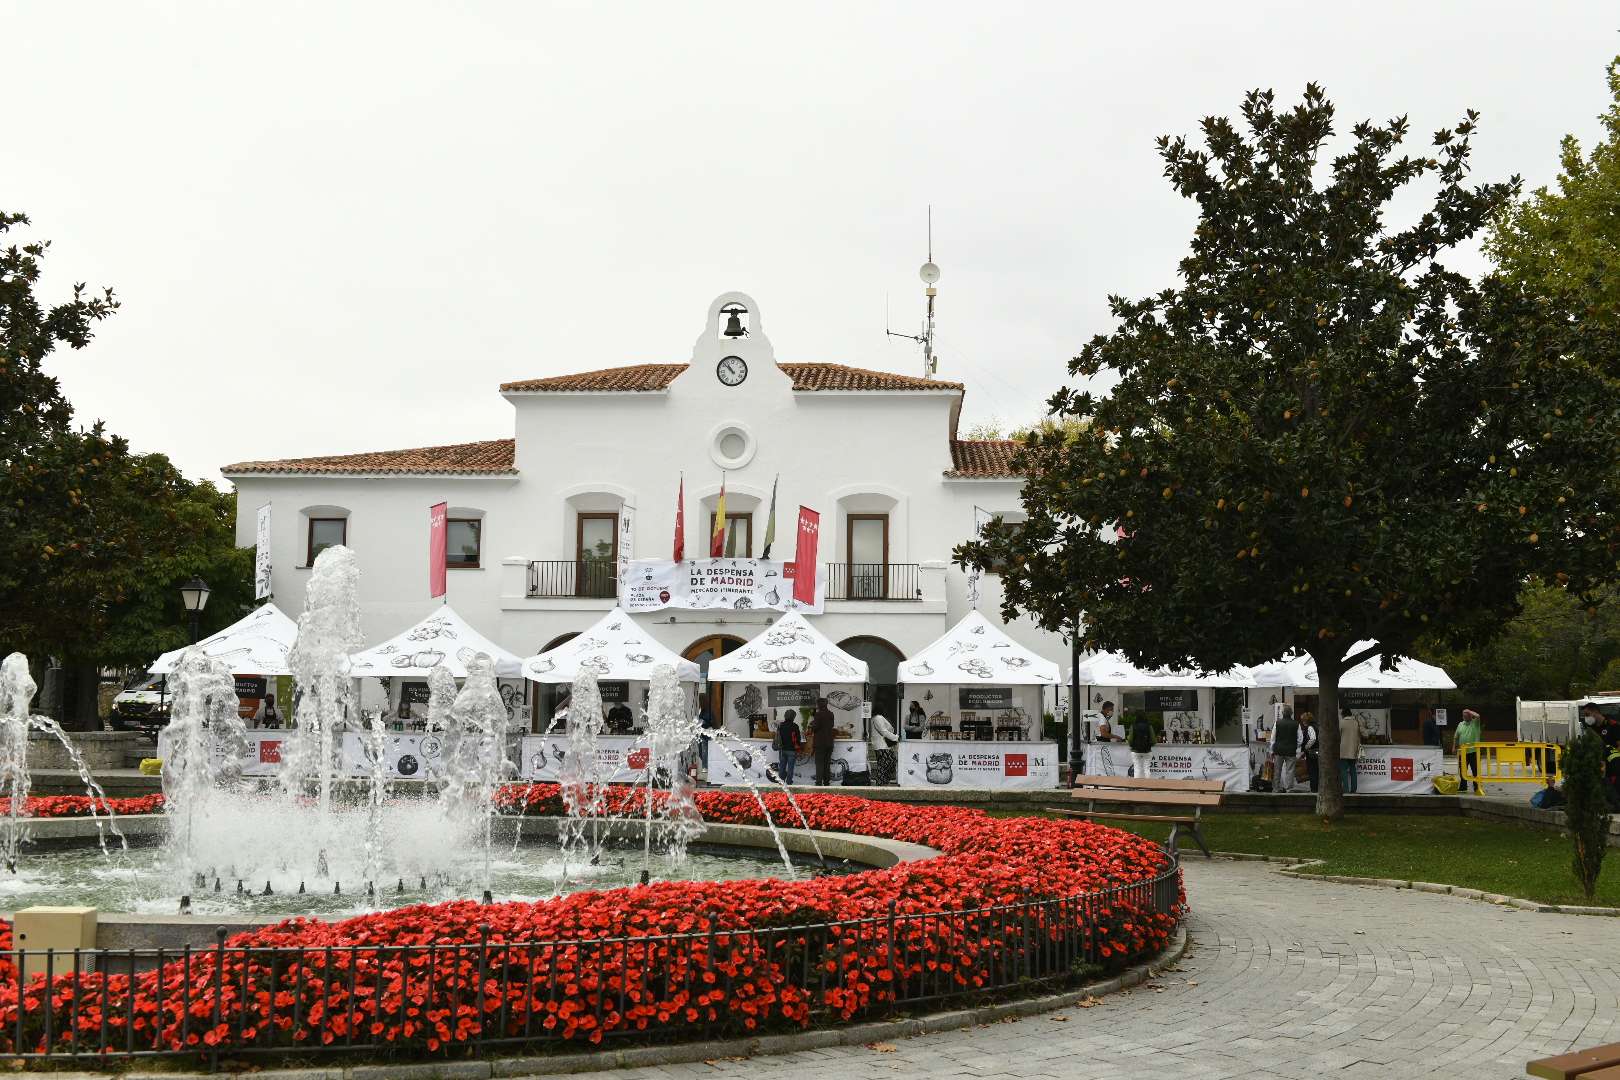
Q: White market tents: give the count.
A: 7